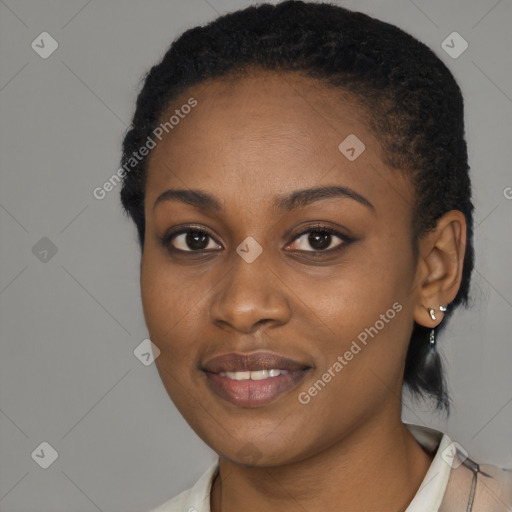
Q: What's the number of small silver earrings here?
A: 2